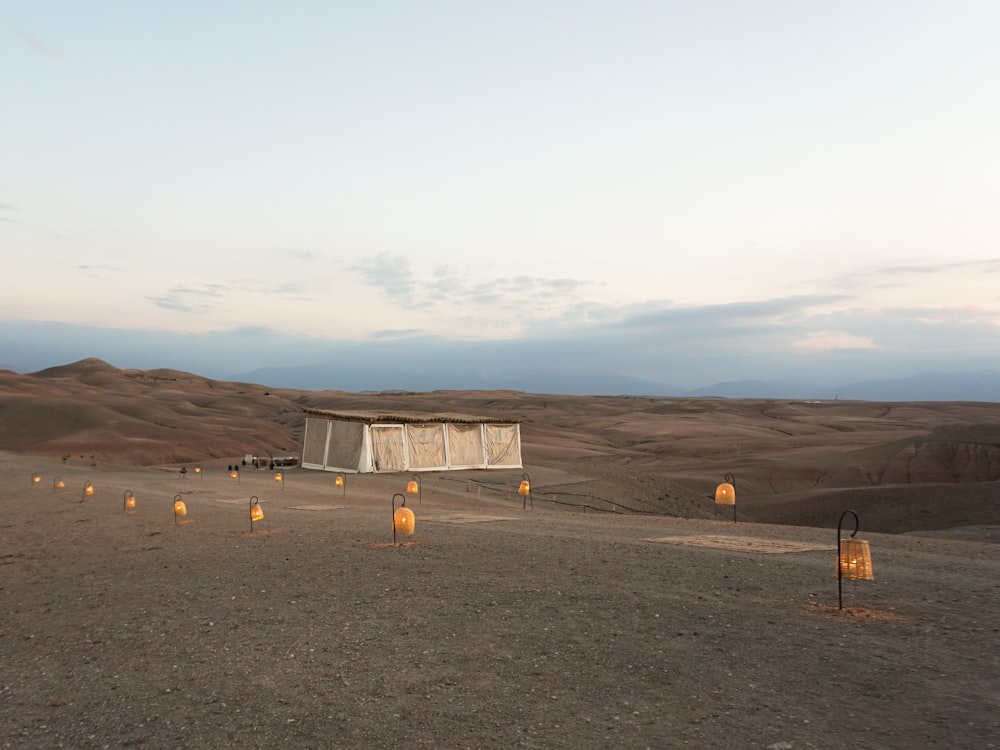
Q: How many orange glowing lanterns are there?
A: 15